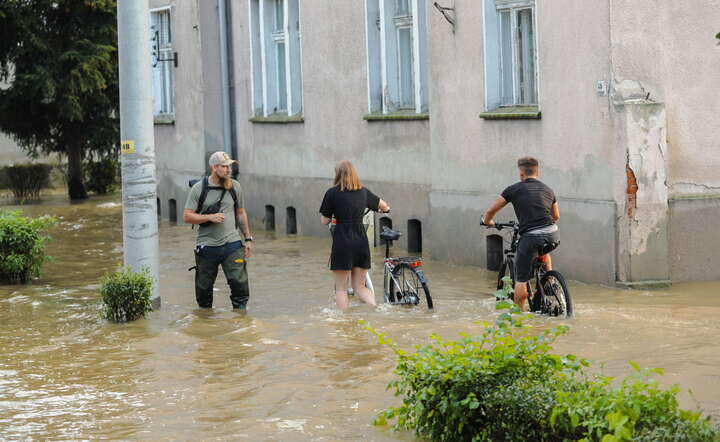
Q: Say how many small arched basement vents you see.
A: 7